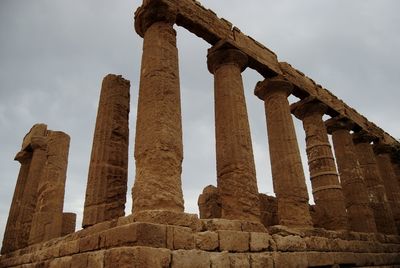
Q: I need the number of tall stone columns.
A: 11